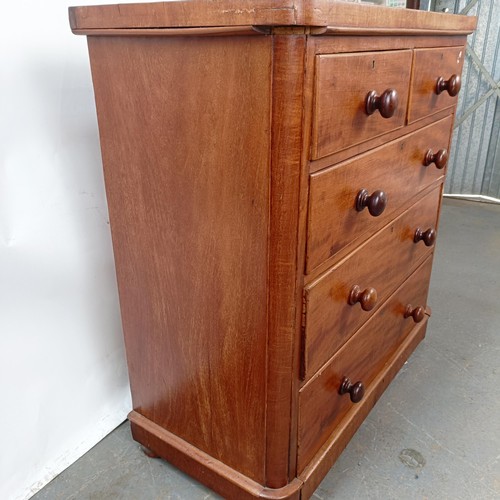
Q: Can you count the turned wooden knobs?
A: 8